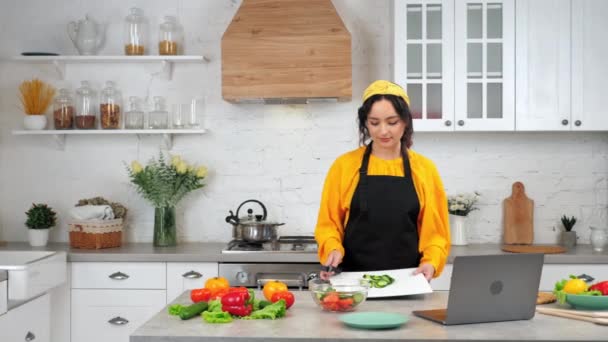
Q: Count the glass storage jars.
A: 7